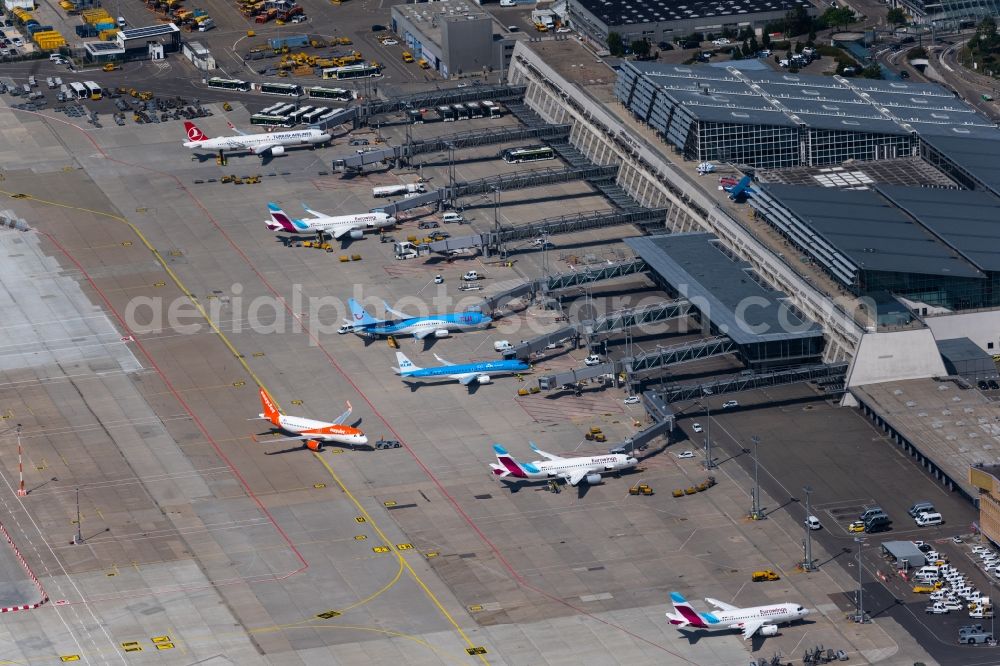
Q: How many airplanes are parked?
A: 7